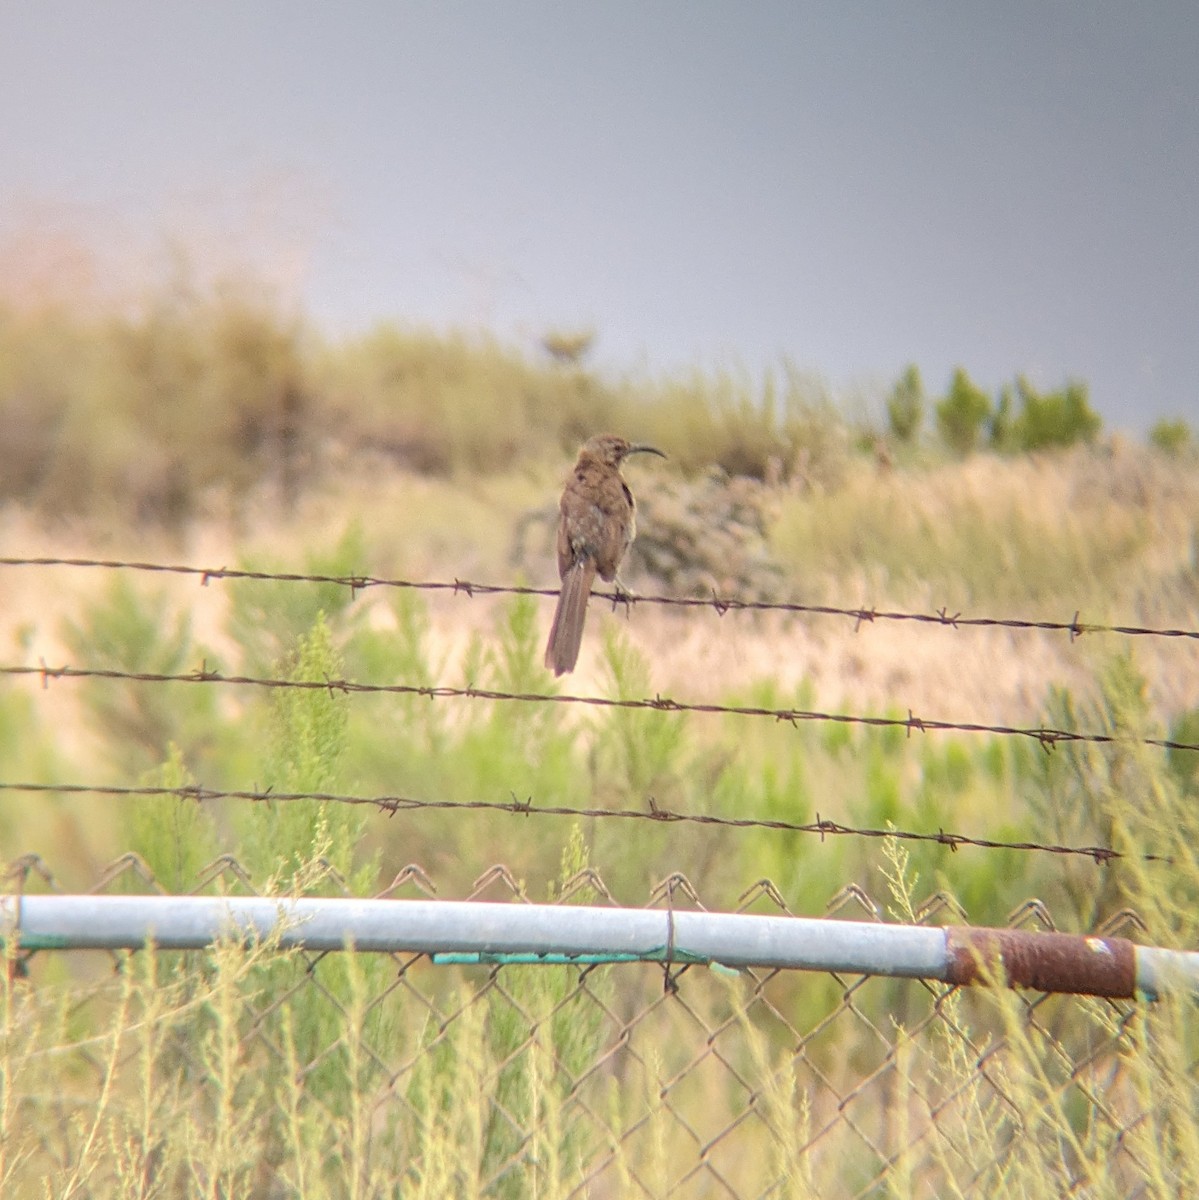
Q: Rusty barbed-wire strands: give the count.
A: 3